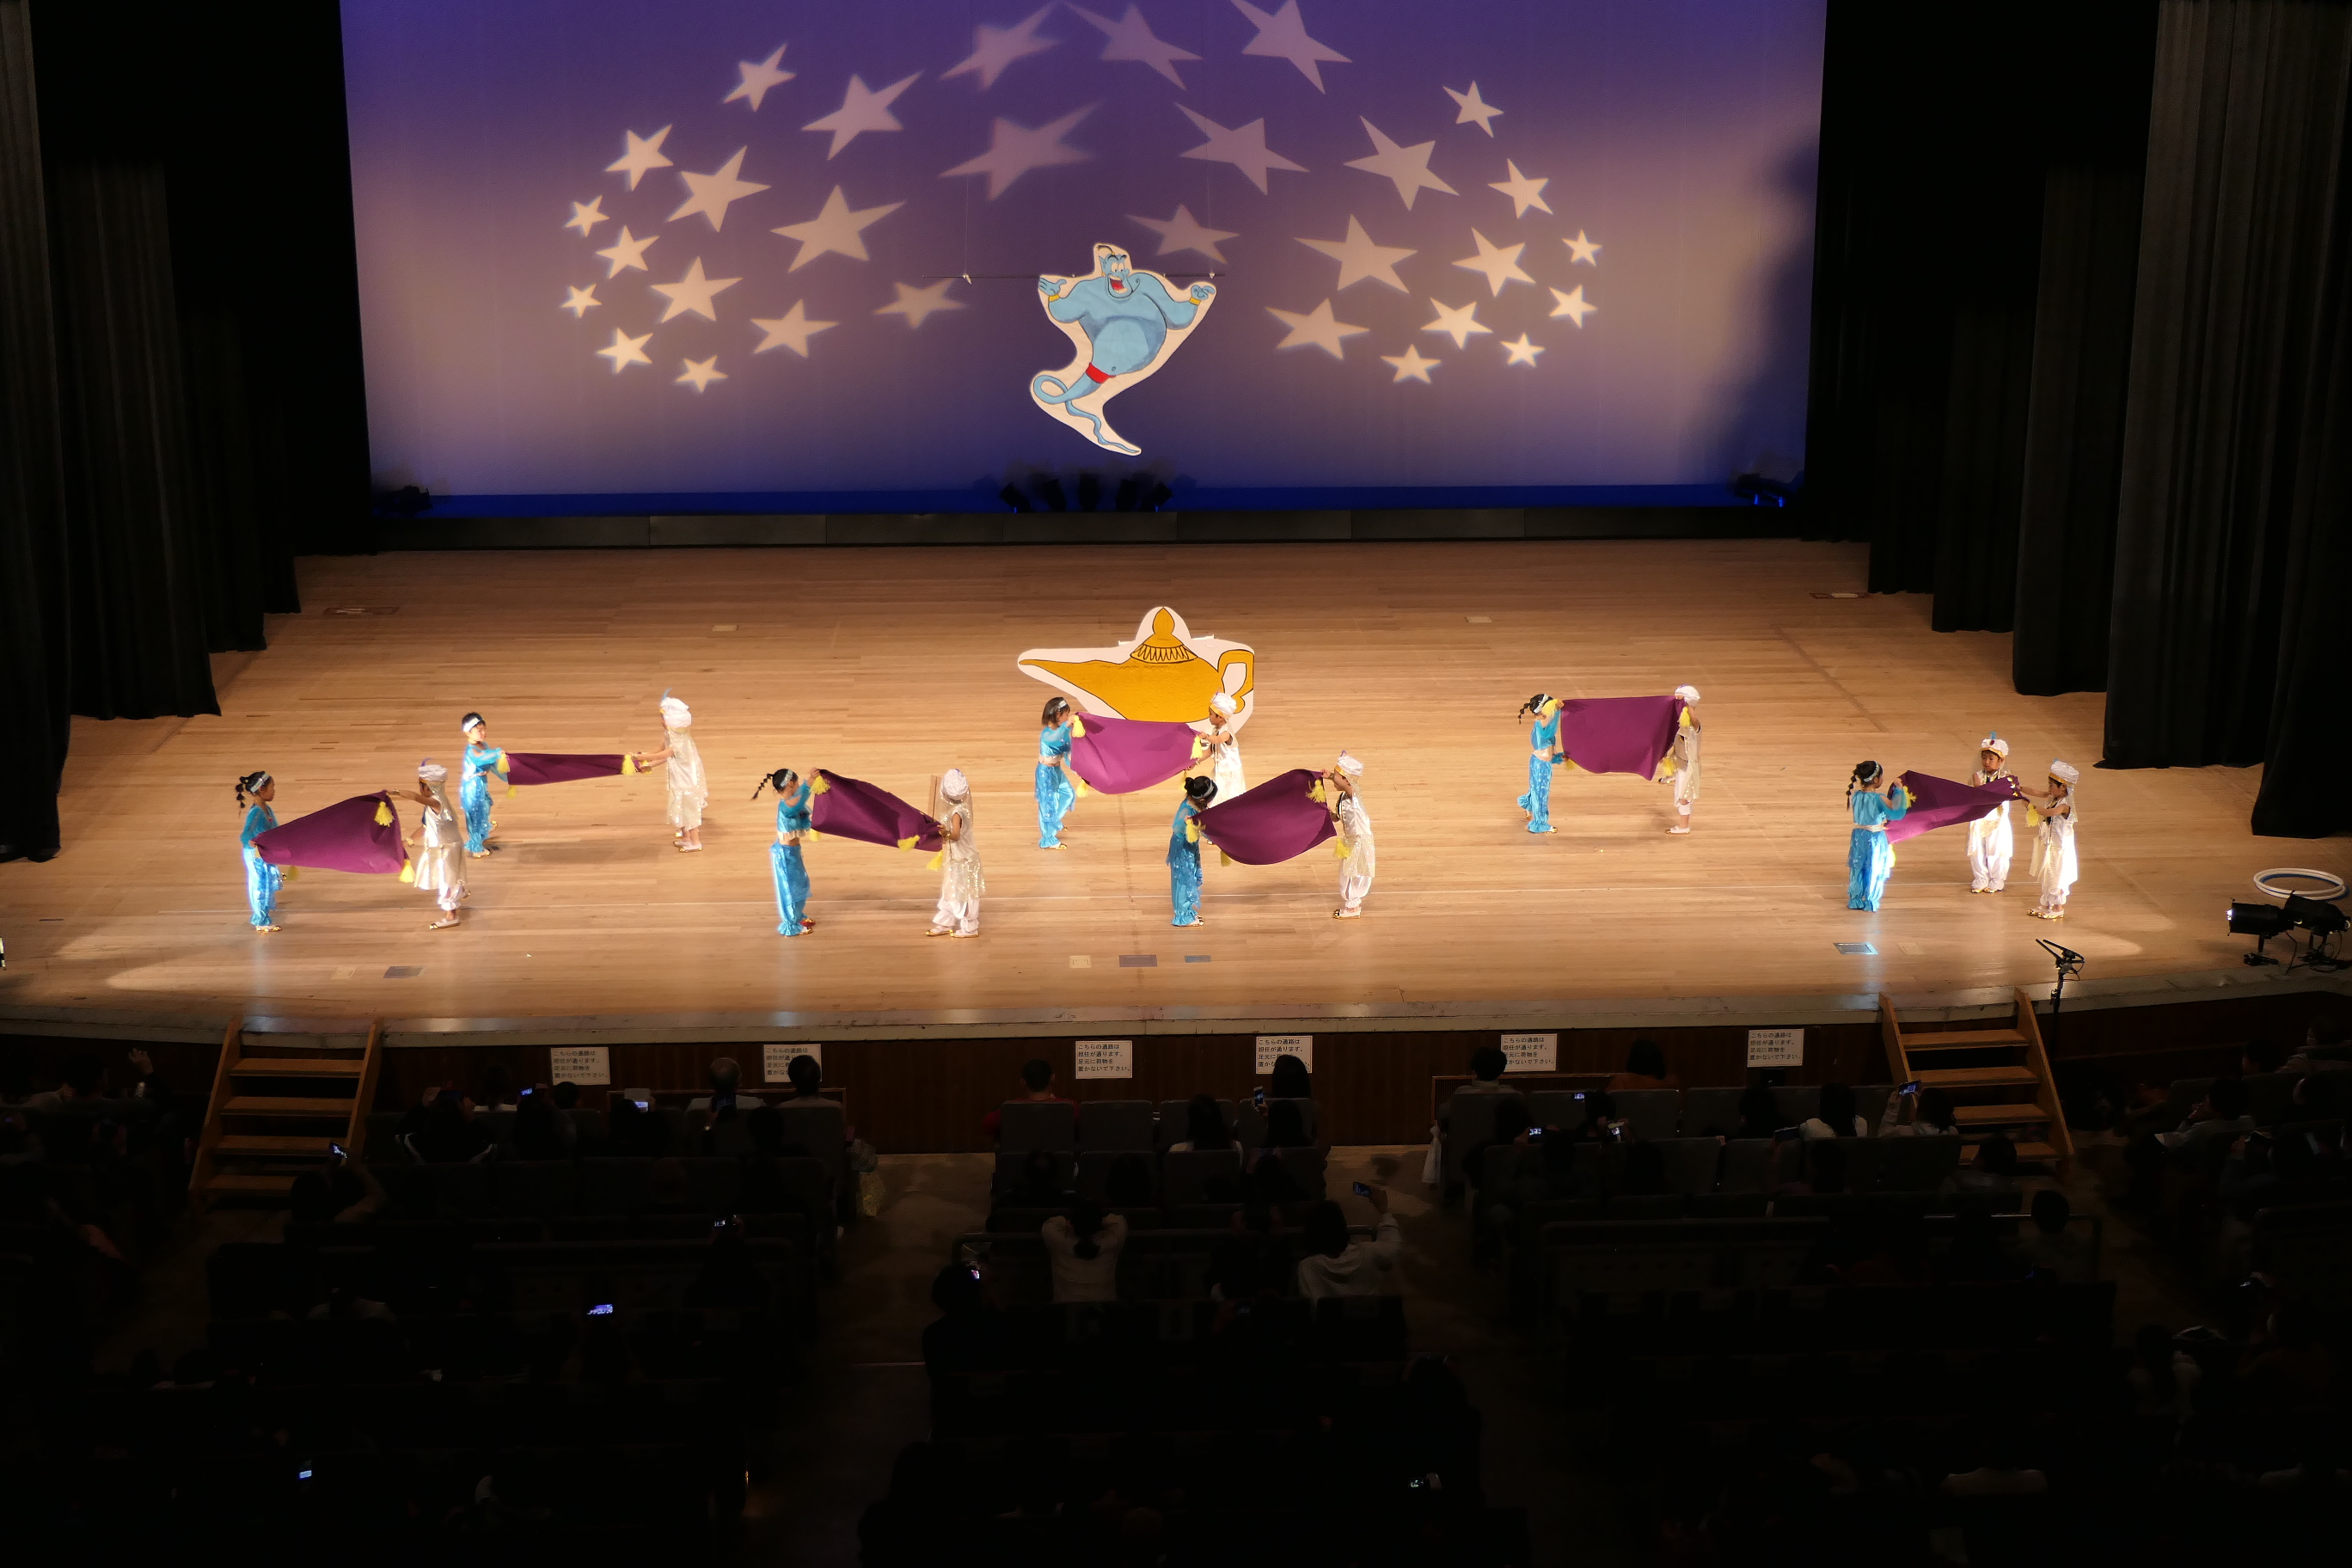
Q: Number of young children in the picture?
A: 15